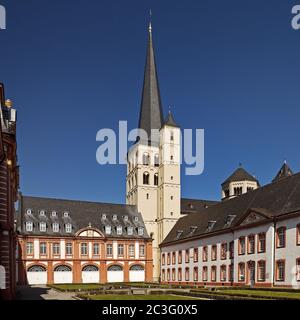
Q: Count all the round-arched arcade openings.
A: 5